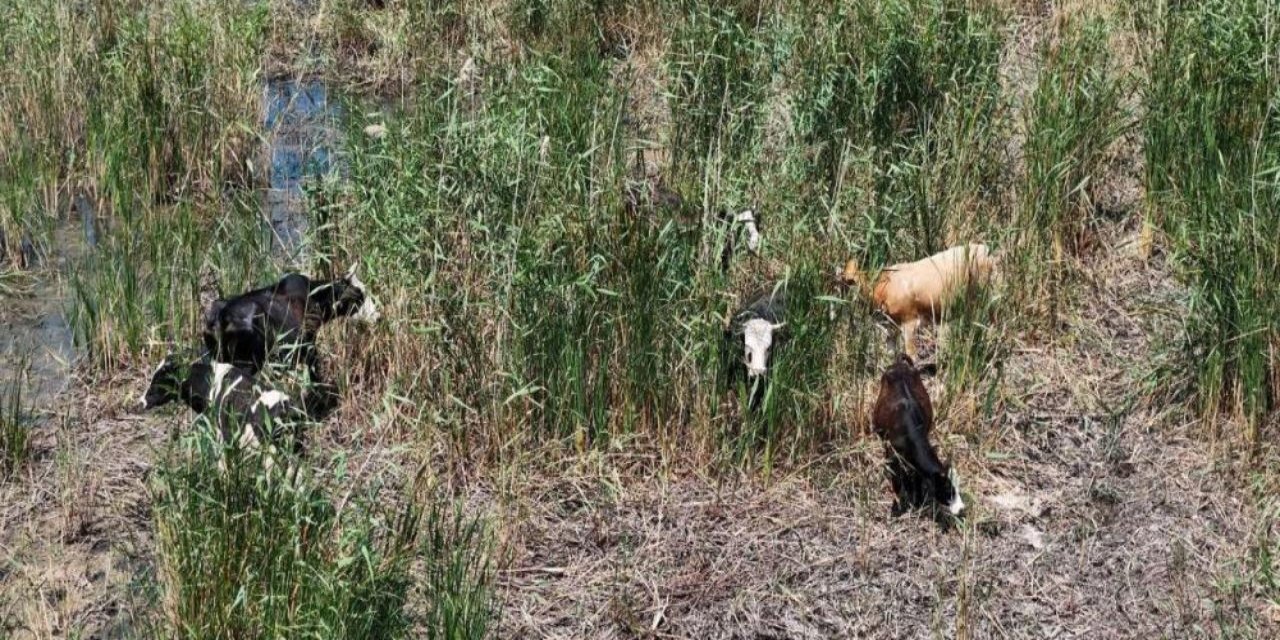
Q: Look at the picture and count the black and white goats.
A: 0